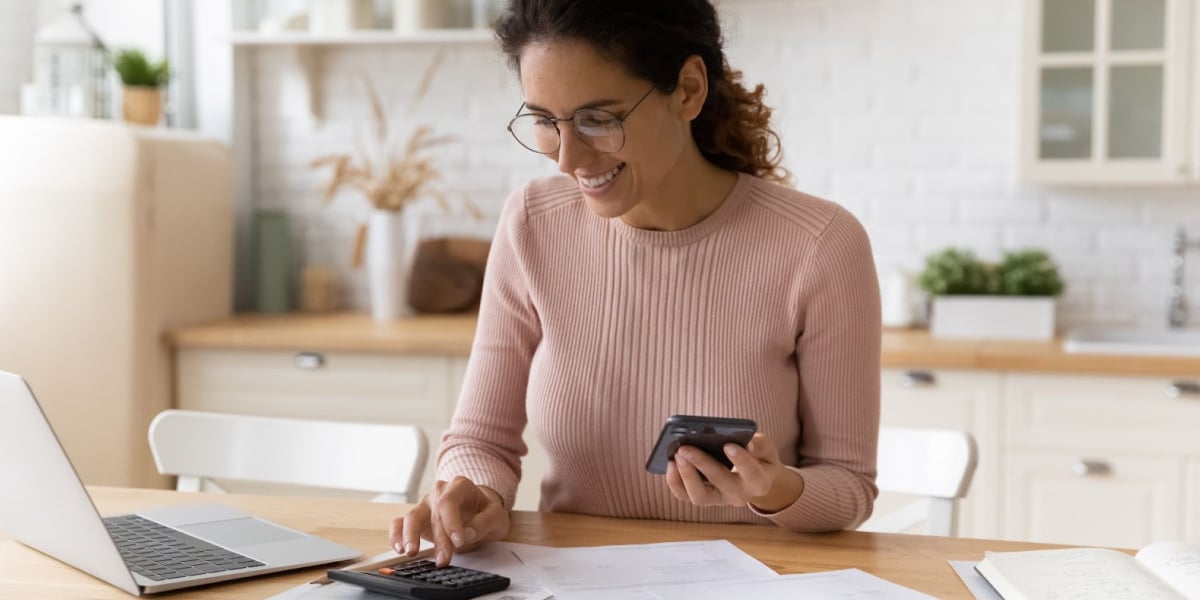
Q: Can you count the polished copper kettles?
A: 0